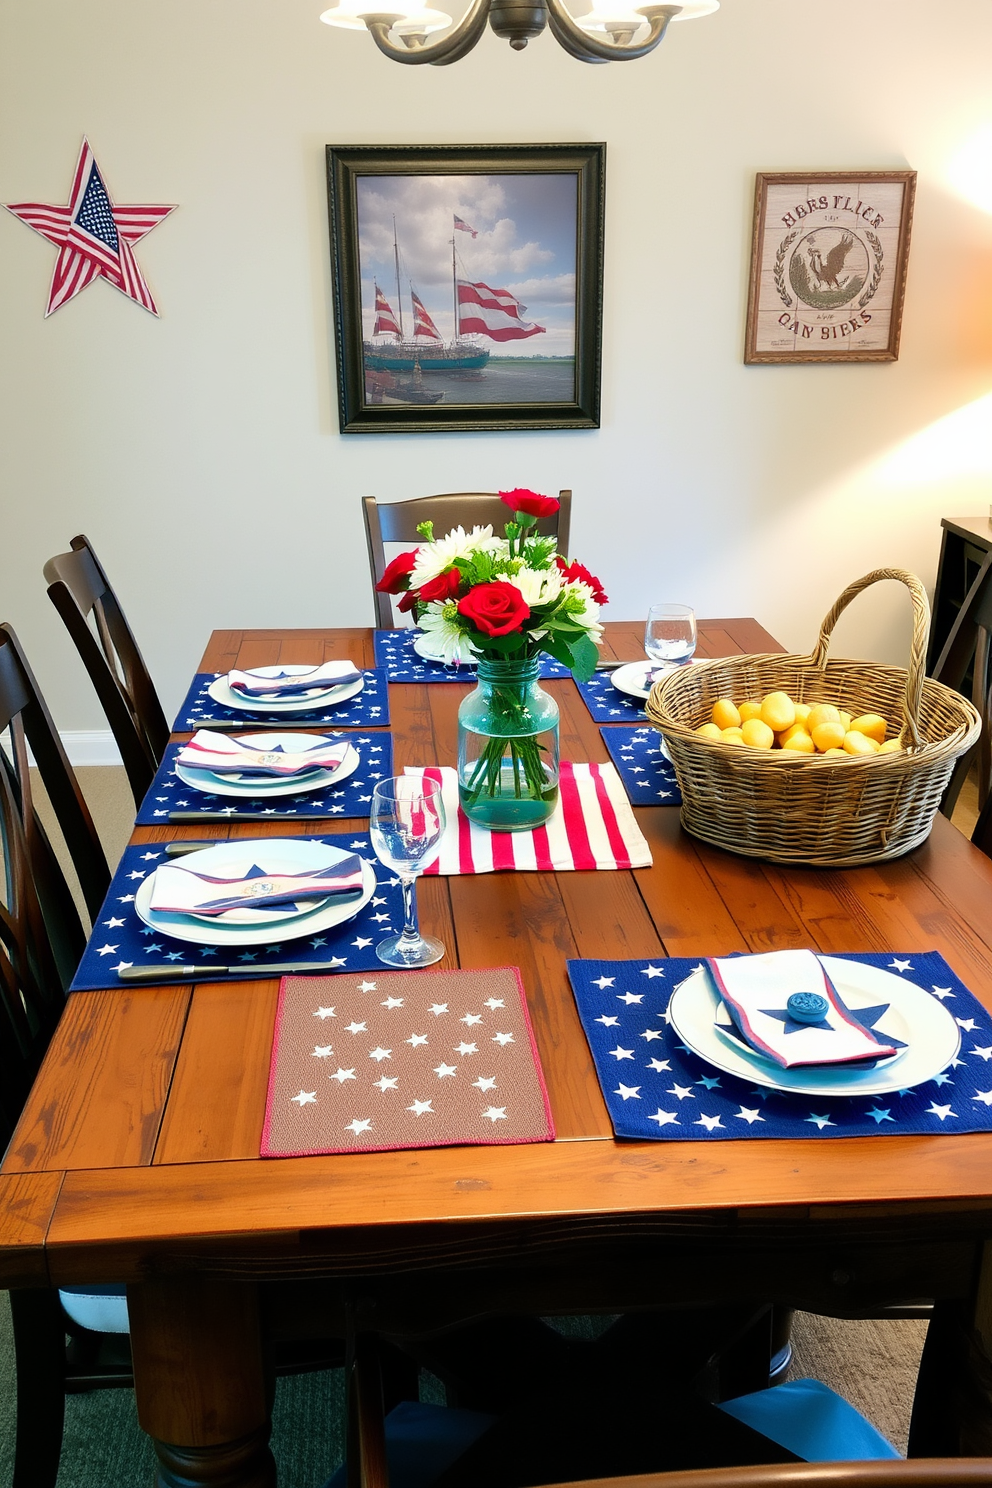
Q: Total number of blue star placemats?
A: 7